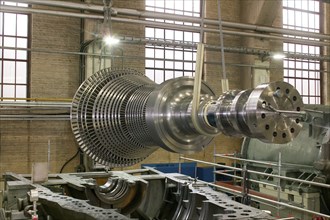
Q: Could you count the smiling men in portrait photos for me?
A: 0